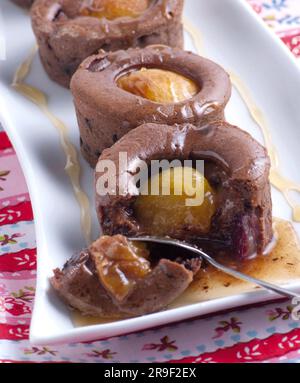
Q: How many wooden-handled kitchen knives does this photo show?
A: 0